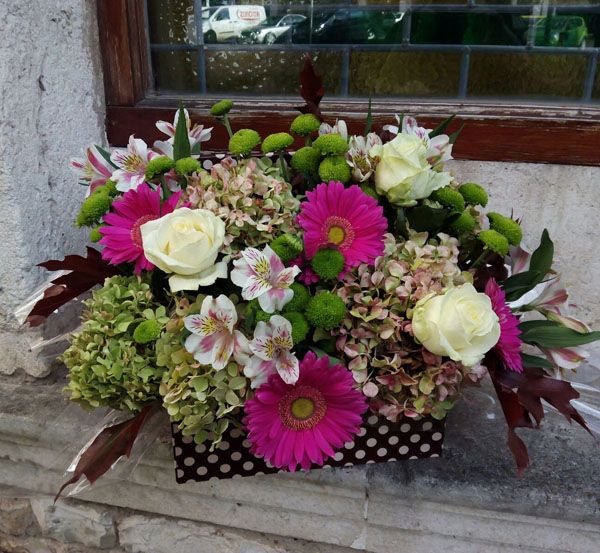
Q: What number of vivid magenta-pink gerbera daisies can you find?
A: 4